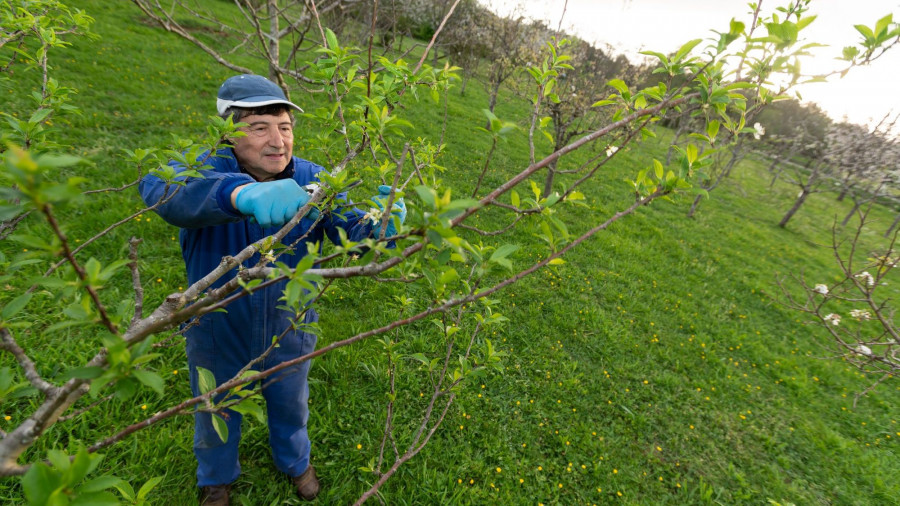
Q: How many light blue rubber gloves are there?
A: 2